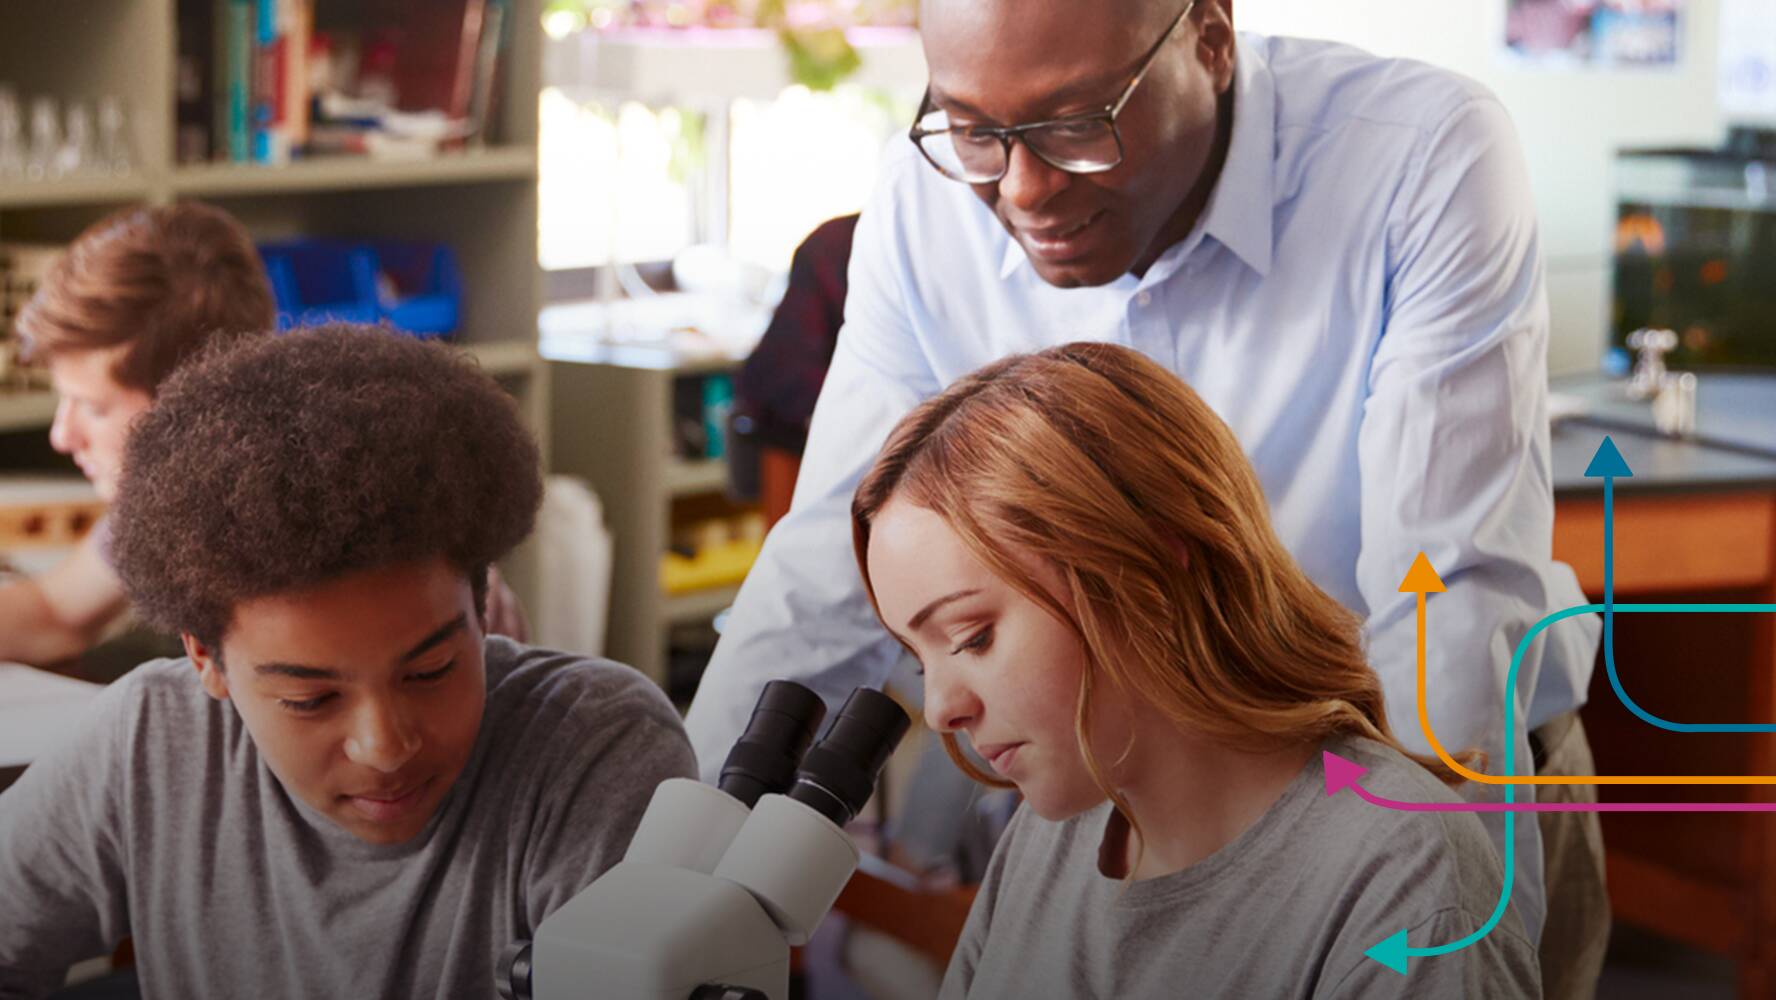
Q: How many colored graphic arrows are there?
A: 4